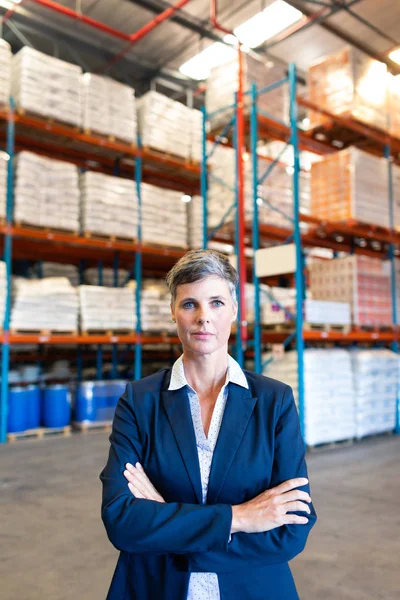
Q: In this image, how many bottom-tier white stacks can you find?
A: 2